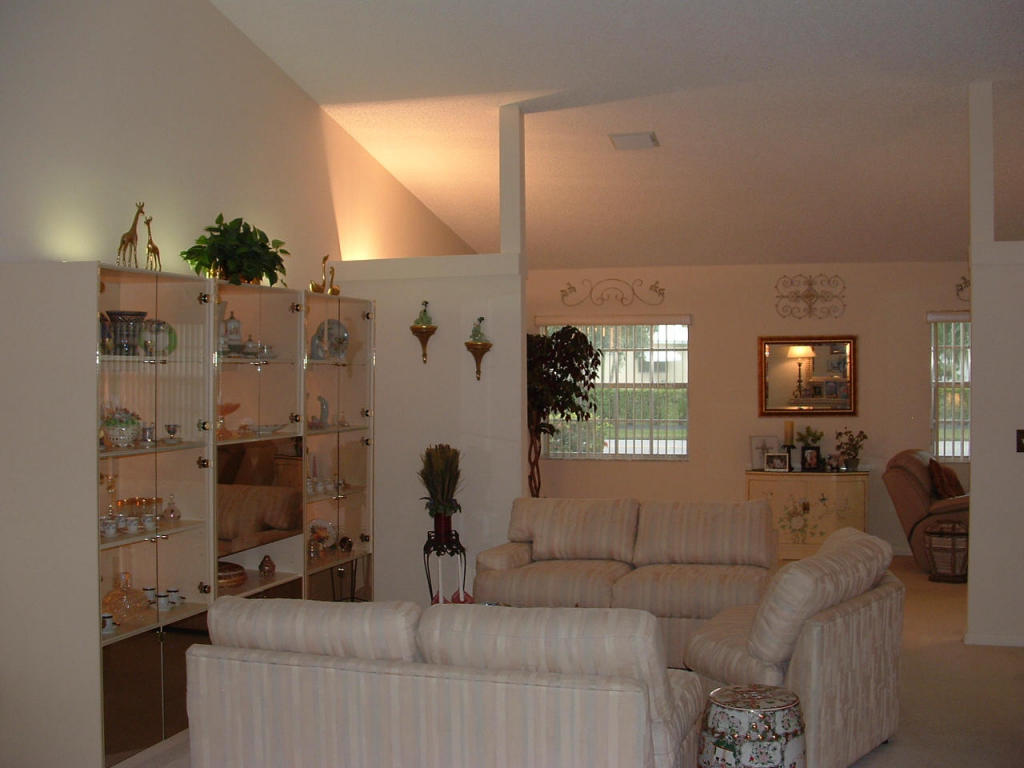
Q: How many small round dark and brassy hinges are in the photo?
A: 10